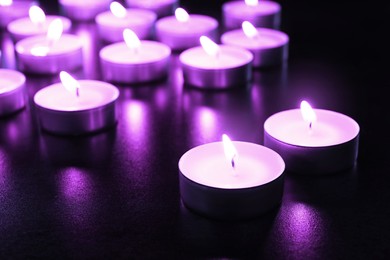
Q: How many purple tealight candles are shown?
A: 15